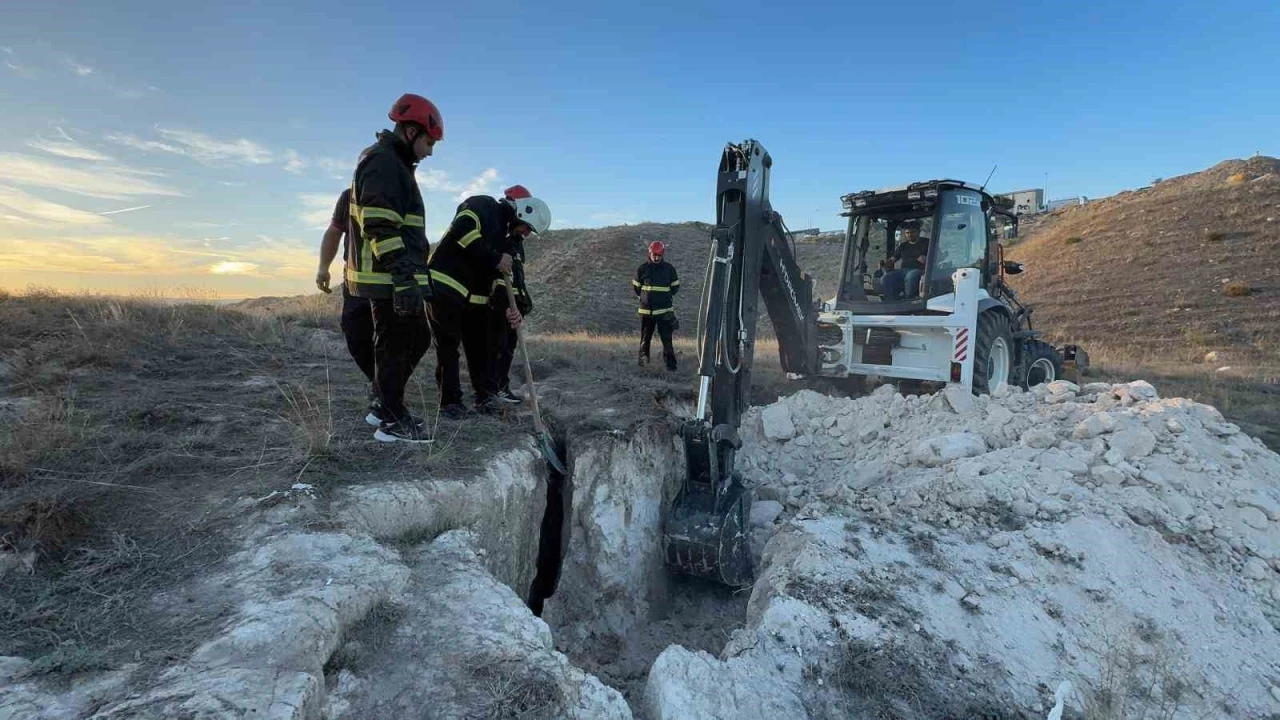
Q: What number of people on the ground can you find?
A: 5